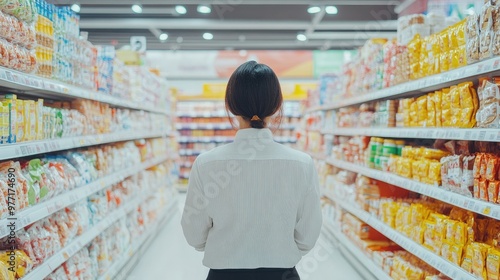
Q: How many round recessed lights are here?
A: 9